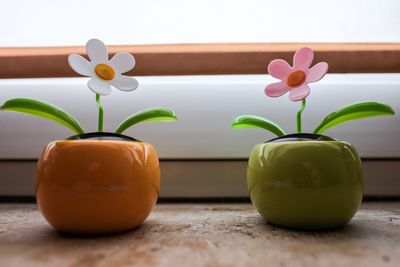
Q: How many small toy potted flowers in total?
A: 2